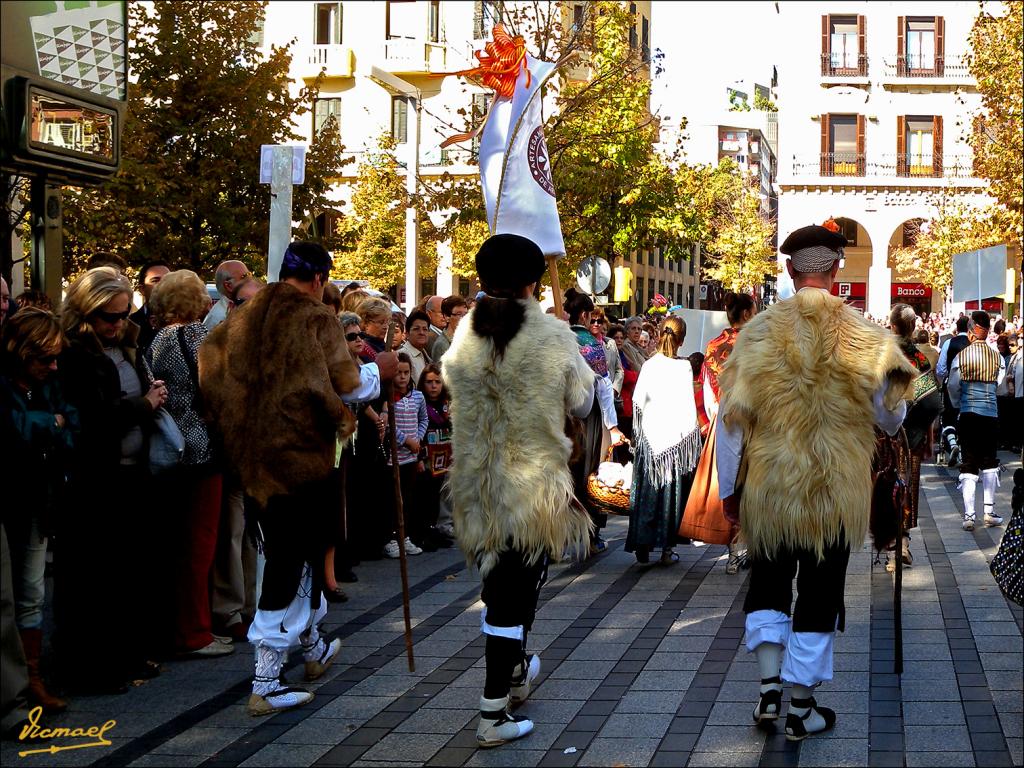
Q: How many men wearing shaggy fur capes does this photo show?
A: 3